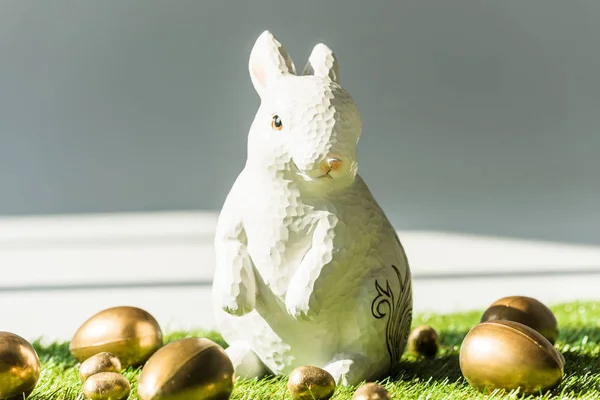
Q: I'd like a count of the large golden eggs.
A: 5